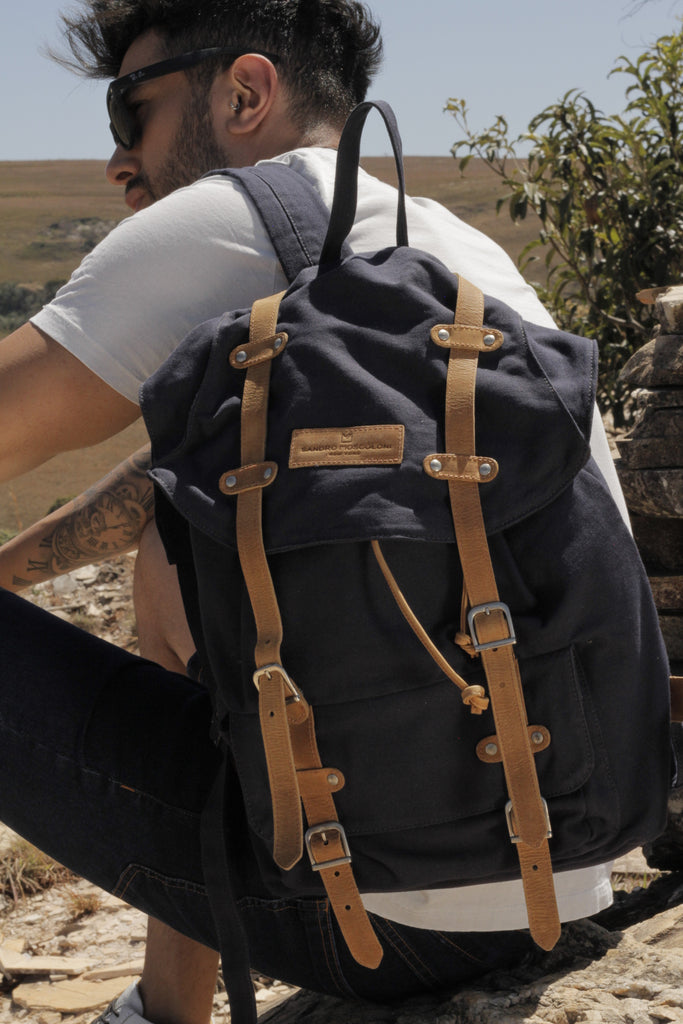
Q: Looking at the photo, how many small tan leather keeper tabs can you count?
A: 6